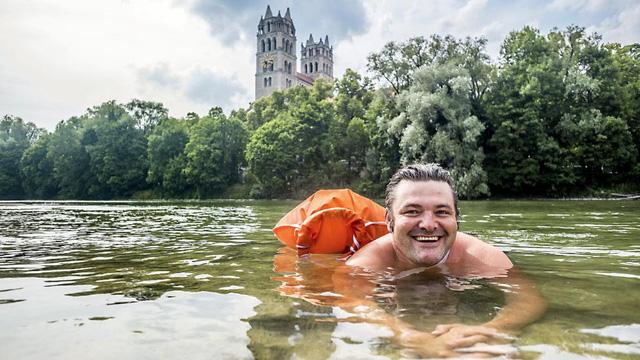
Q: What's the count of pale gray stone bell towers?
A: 2